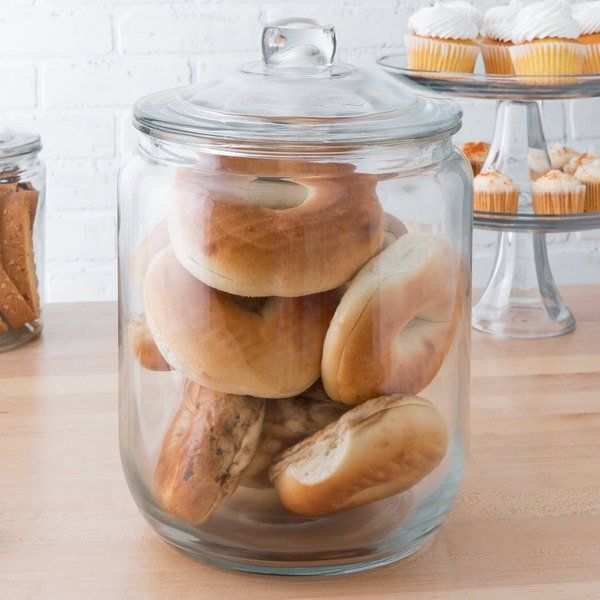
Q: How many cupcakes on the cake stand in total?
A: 11